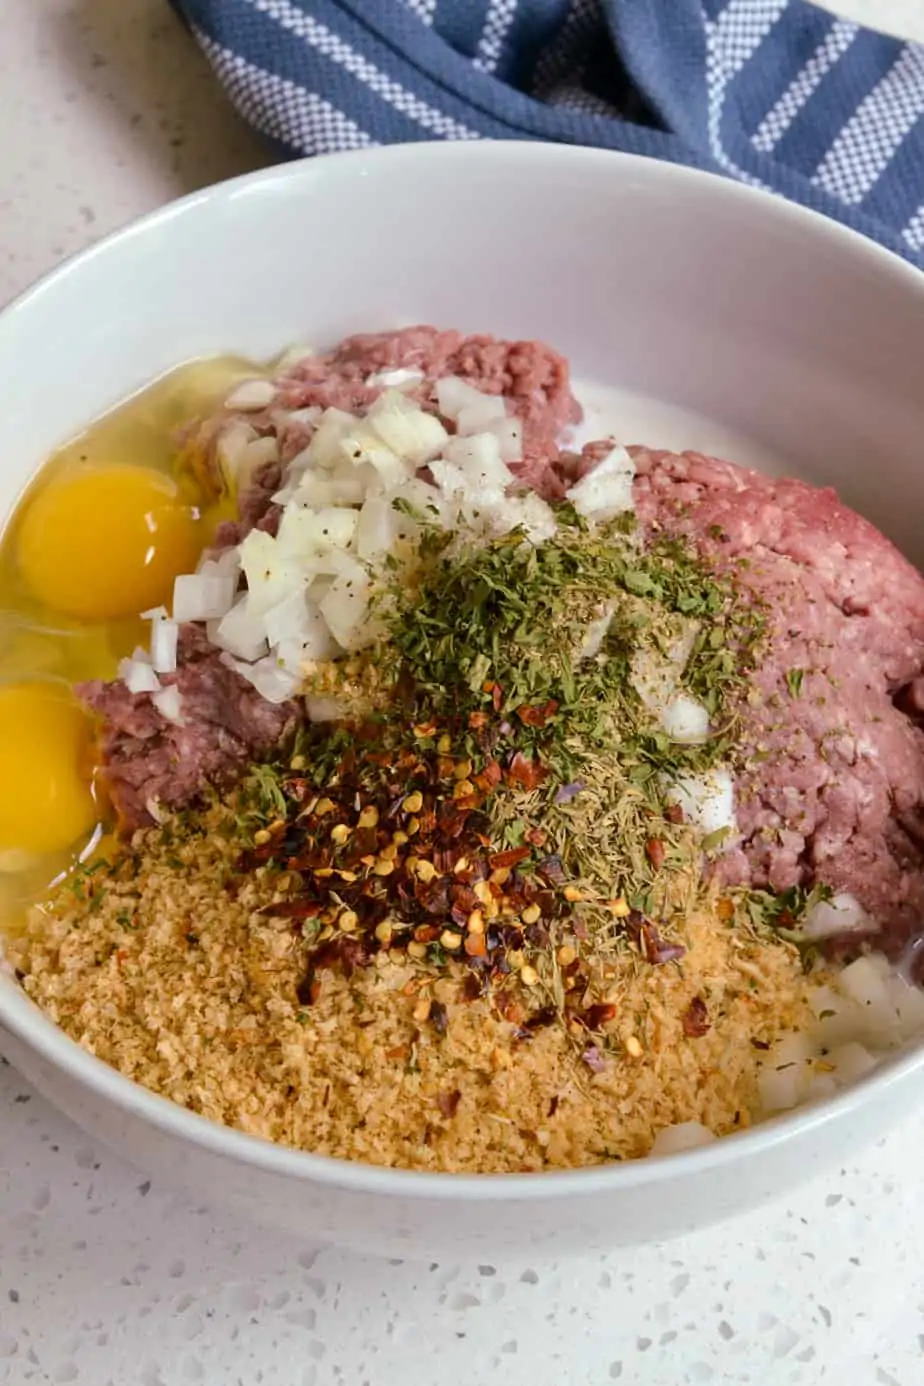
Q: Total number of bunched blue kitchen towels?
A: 1